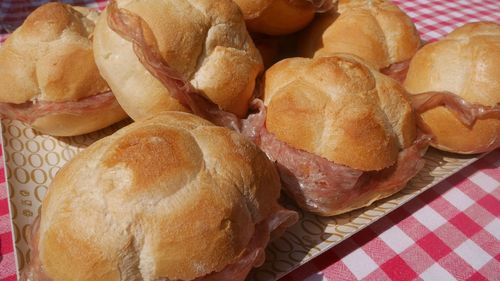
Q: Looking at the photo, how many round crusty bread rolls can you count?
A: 7